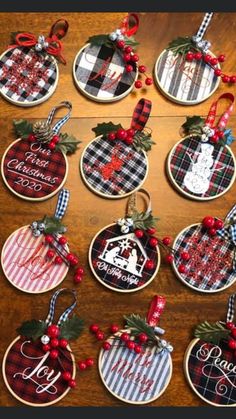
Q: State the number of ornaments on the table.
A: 12